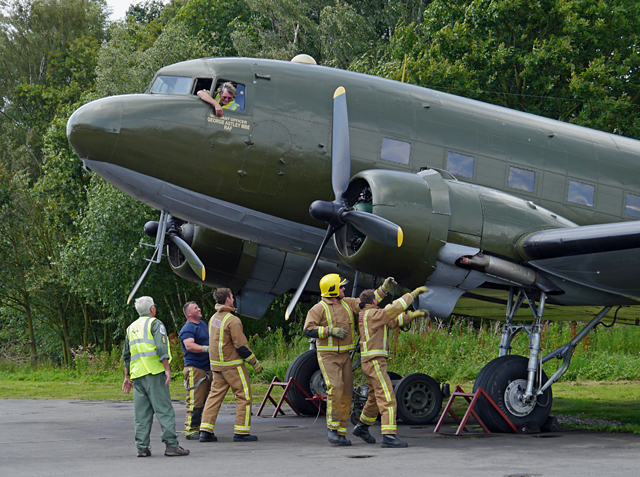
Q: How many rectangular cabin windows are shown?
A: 5